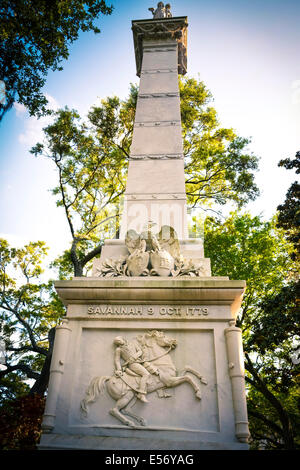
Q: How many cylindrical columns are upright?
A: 2